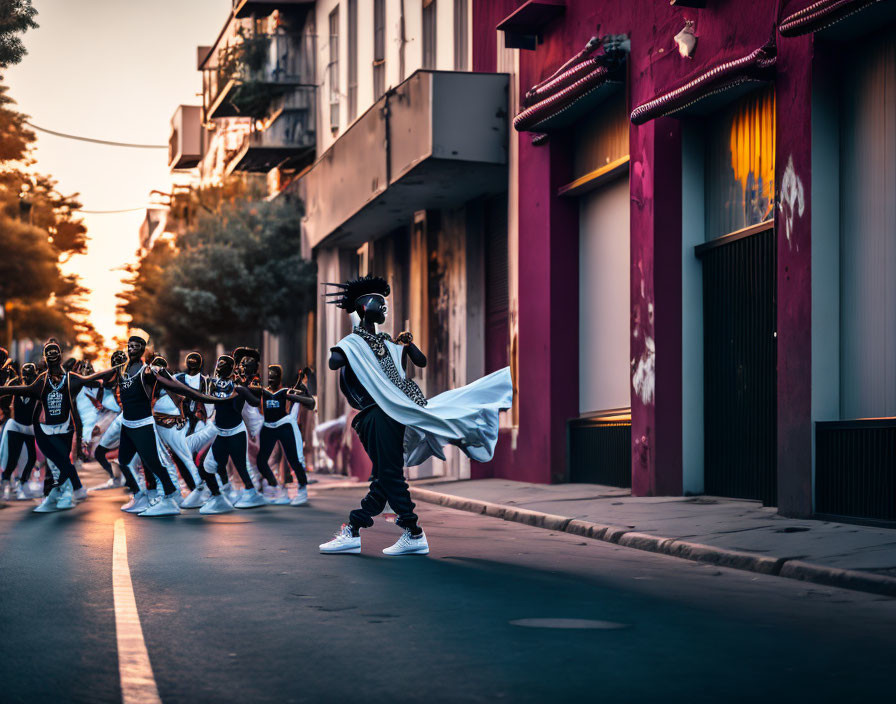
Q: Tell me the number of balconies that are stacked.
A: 3